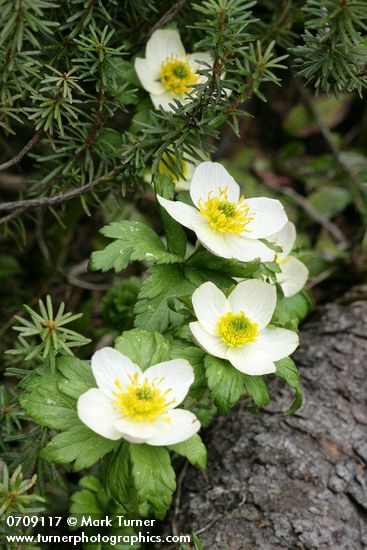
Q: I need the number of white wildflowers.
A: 6